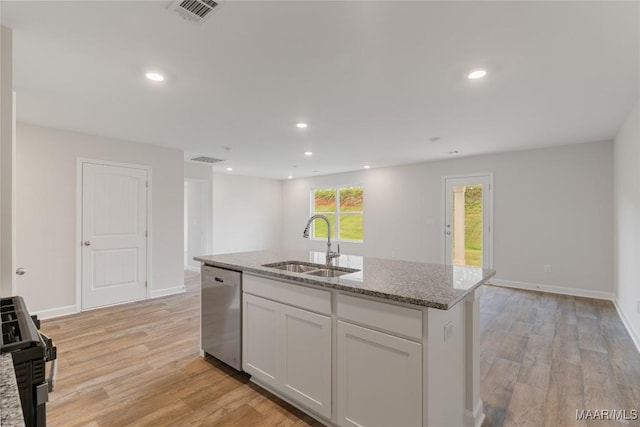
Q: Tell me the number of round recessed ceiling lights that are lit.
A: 7